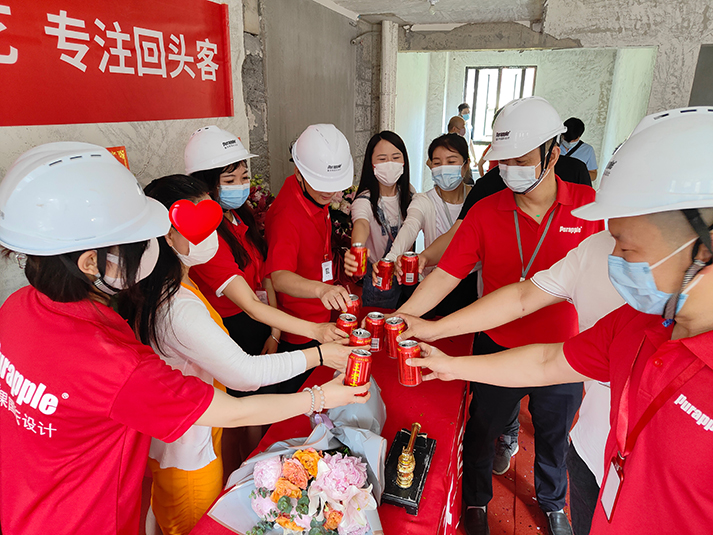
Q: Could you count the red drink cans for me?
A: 10